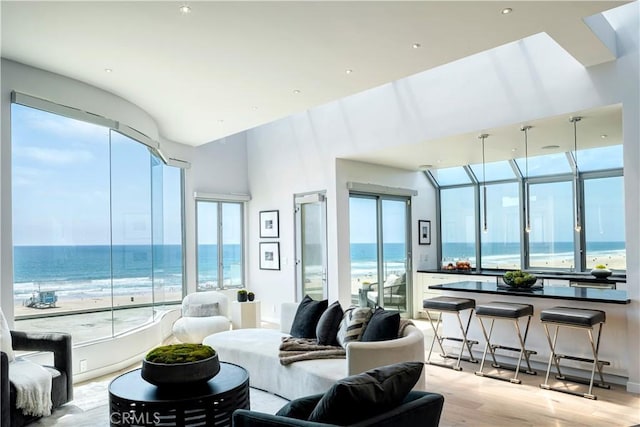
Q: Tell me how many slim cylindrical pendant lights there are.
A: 3